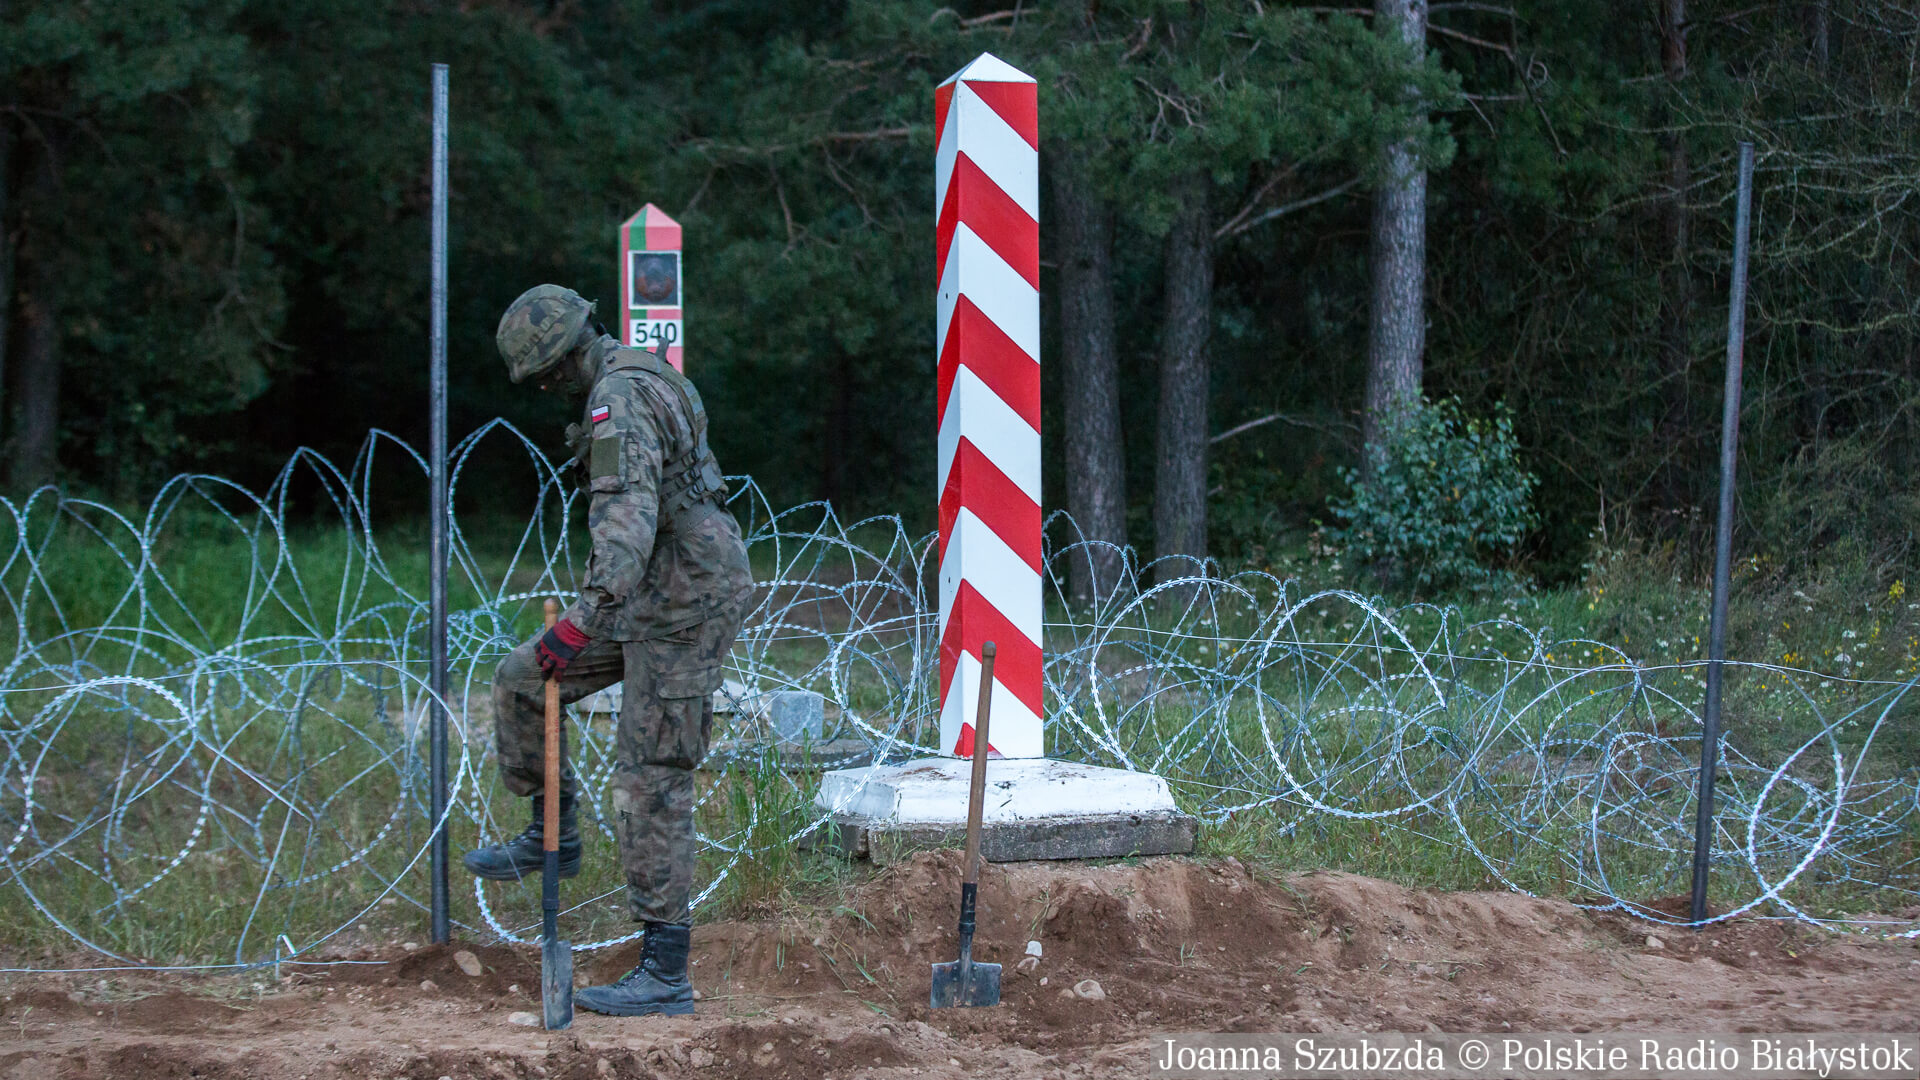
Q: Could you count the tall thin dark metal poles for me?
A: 2